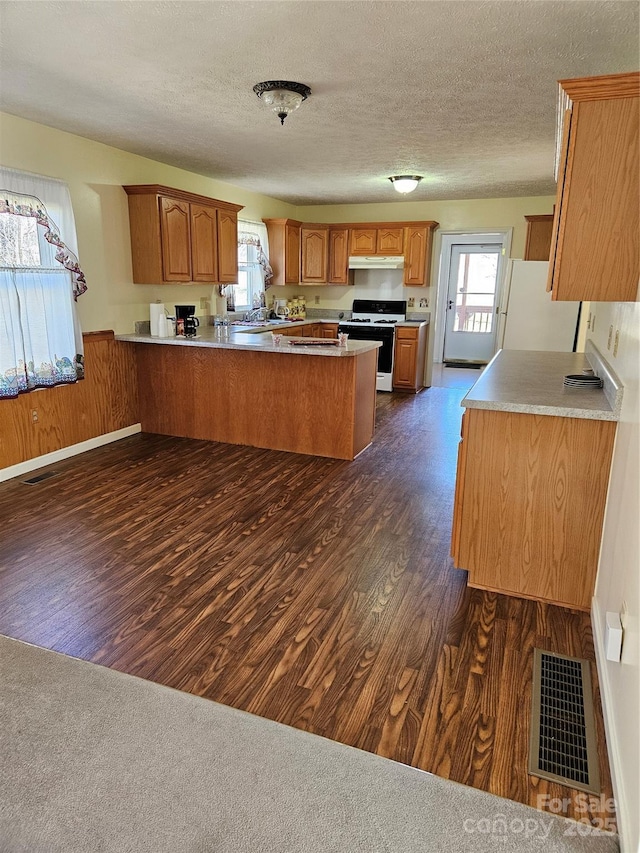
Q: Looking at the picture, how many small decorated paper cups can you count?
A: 2